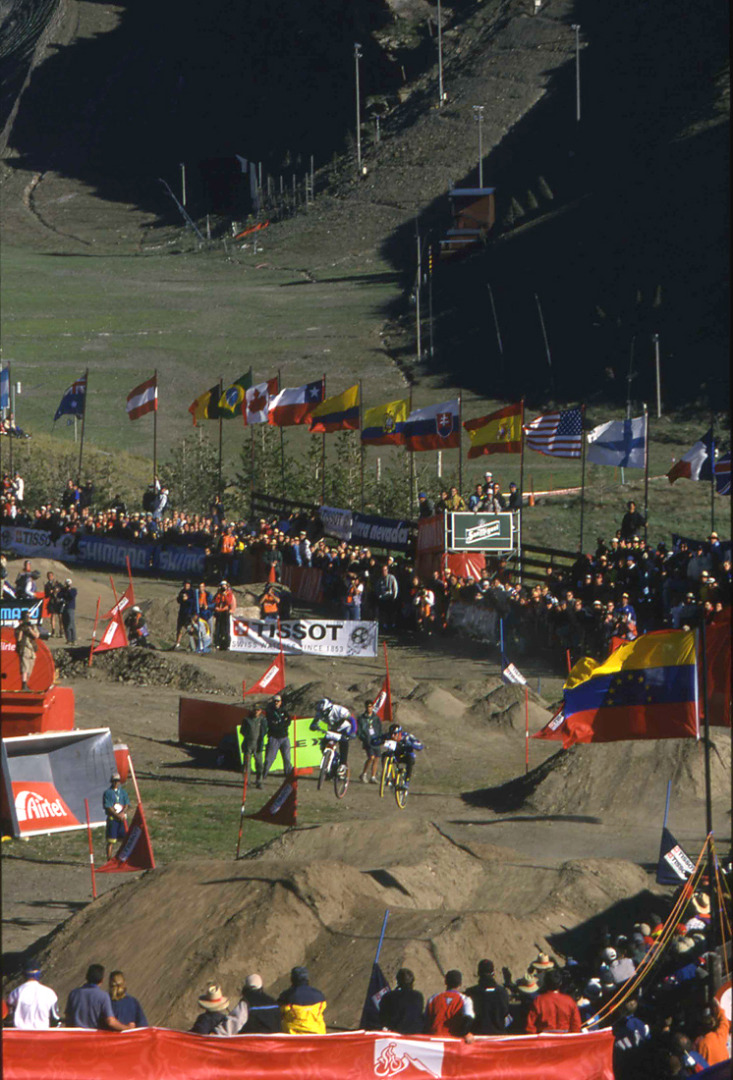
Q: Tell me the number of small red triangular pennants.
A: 7